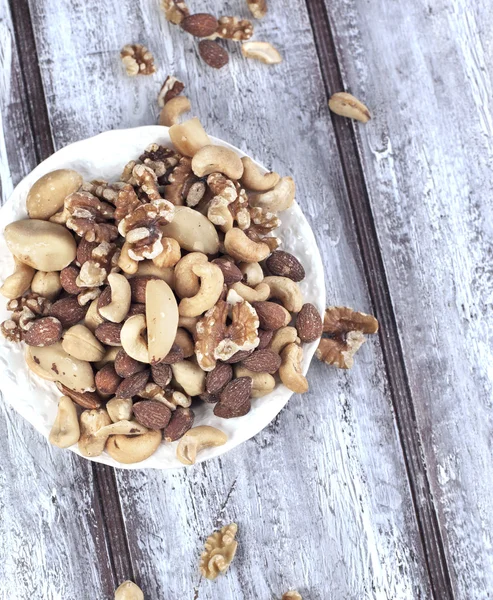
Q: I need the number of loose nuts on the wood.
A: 14